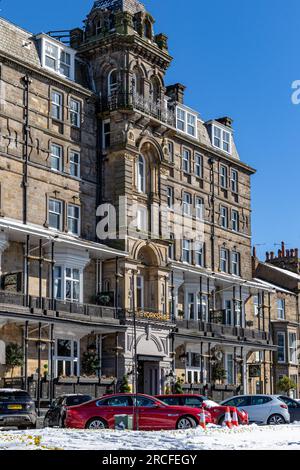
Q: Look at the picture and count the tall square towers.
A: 1